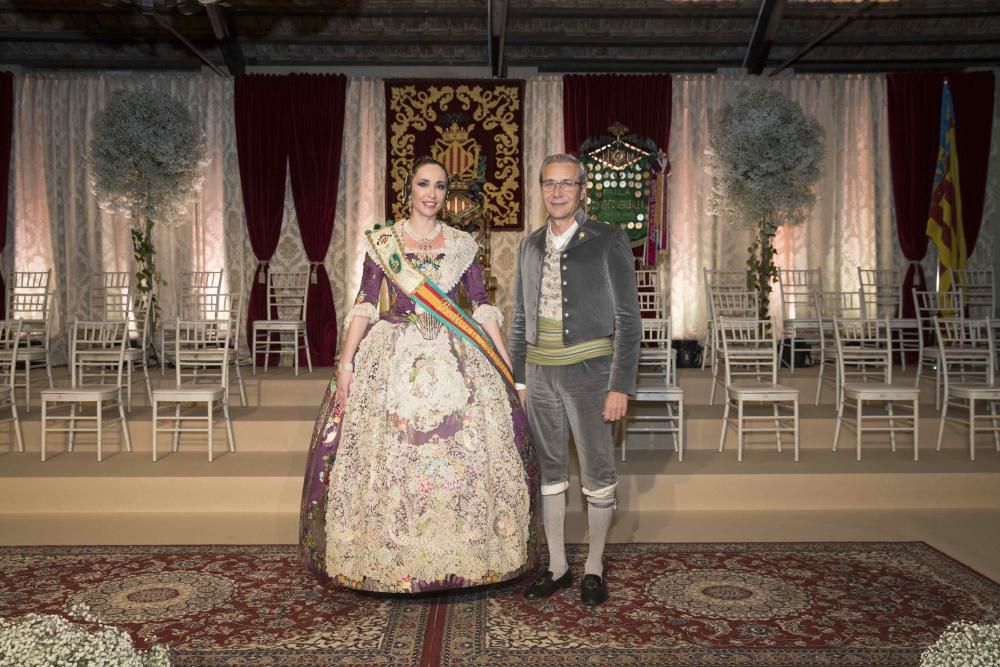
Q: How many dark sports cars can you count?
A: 0